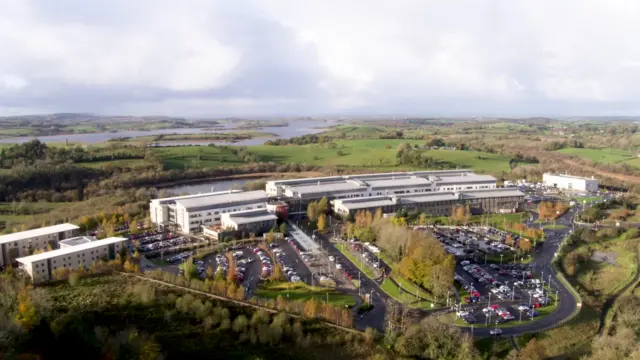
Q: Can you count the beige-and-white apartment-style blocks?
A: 2